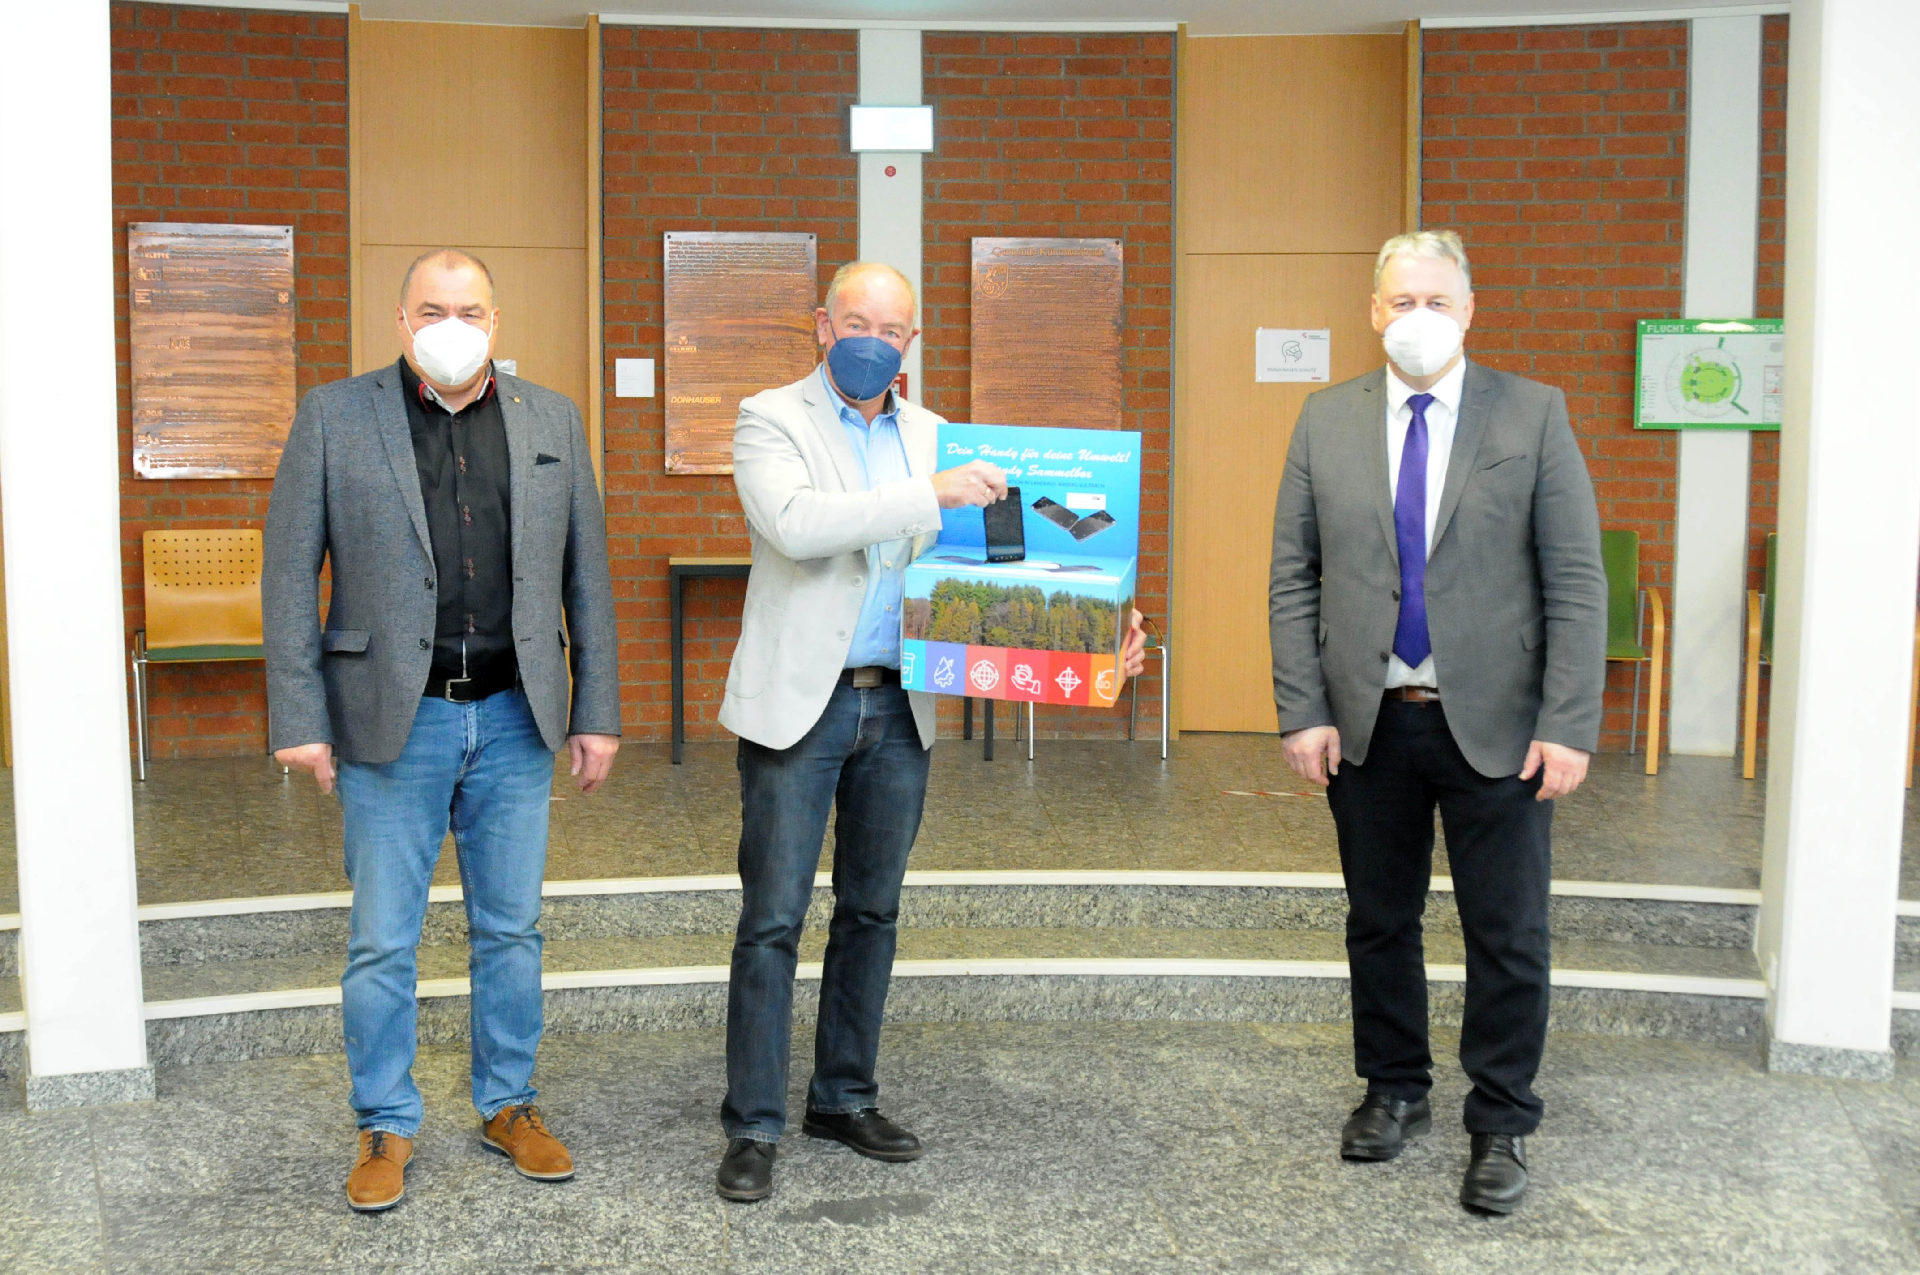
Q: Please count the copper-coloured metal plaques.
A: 3